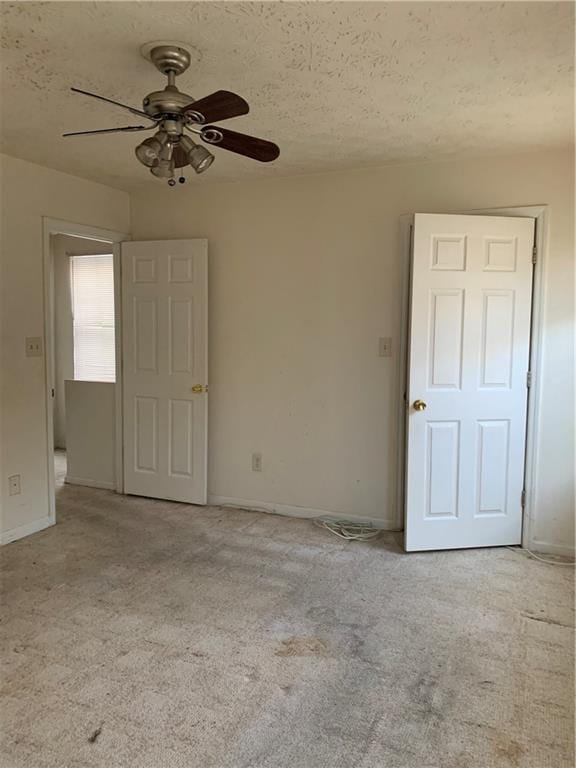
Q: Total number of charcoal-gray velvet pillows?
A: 0